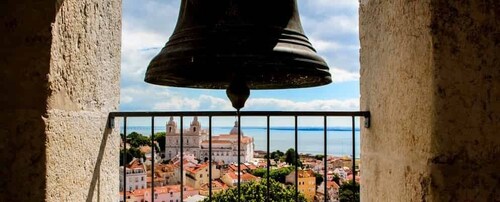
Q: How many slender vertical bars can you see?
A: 9